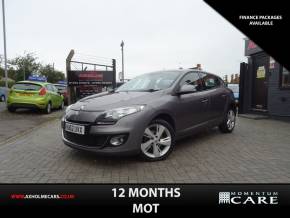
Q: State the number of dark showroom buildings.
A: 1